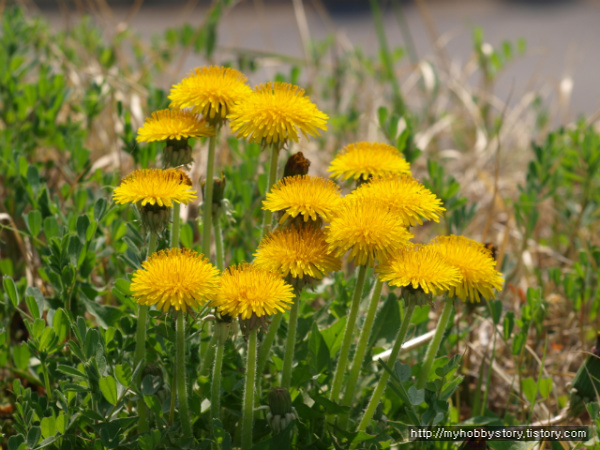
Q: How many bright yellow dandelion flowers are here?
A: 13